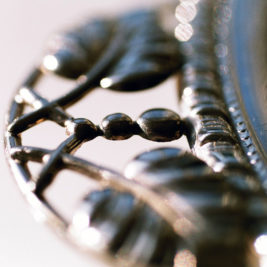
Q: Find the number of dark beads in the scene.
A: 3